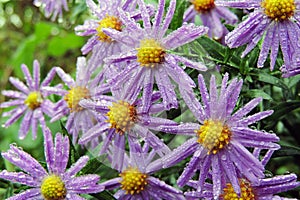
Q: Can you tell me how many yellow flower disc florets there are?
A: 11